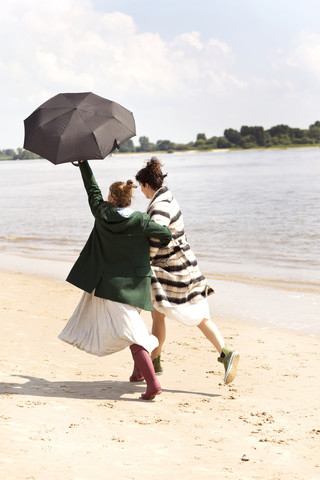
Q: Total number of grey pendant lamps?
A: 0